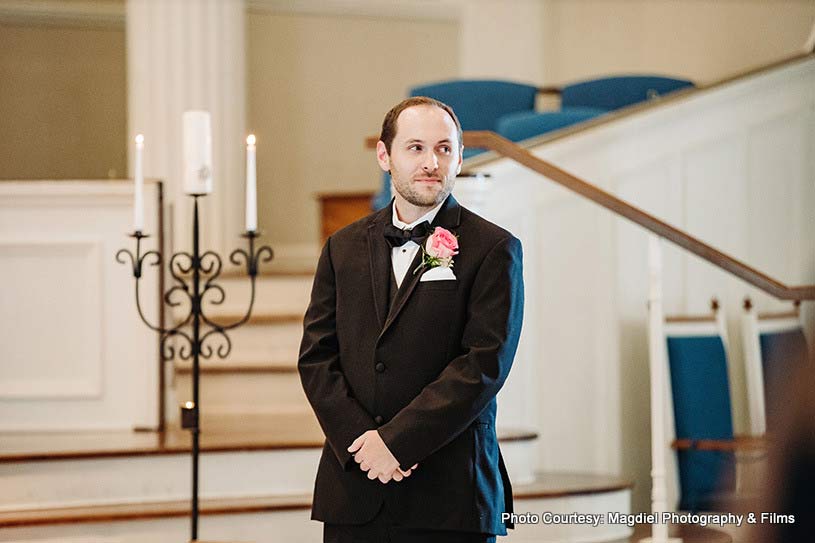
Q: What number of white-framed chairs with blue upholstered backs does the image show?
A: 2